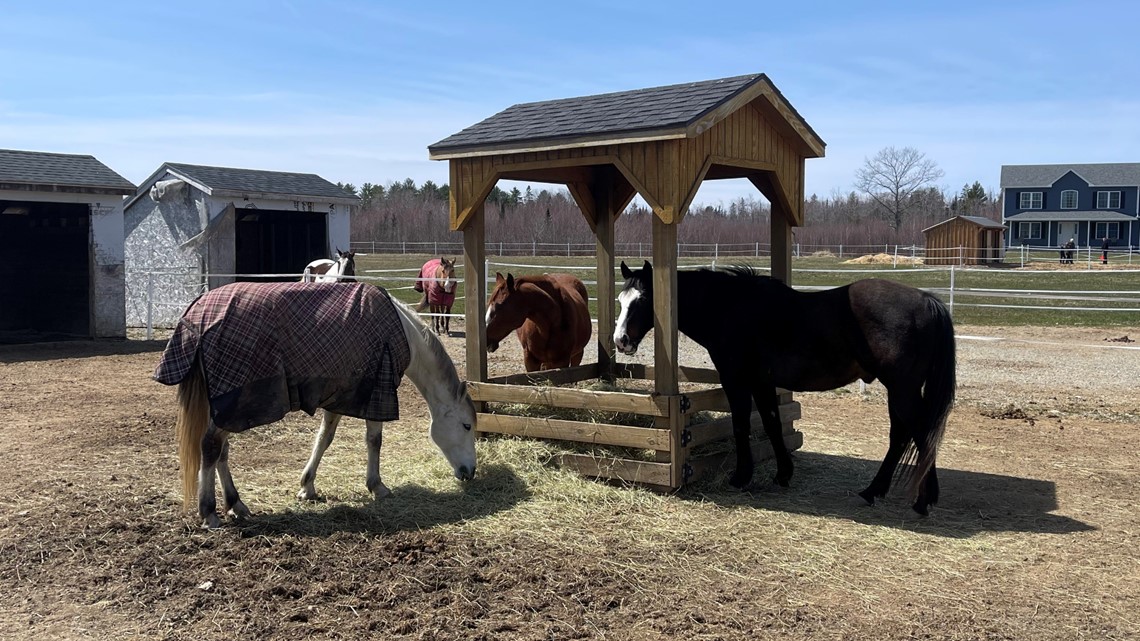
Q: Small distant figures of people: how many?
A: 3